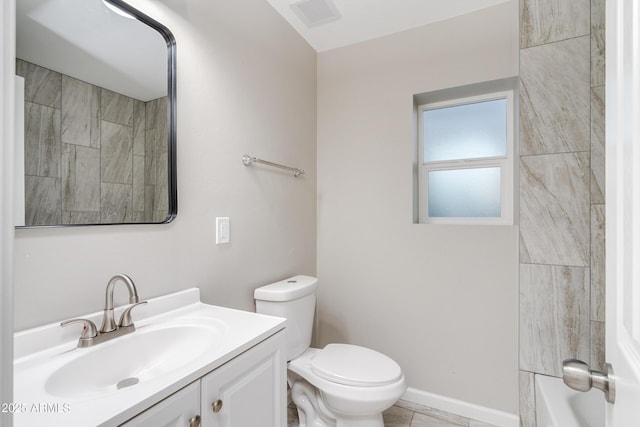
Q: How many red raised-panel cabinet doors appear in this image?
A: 0